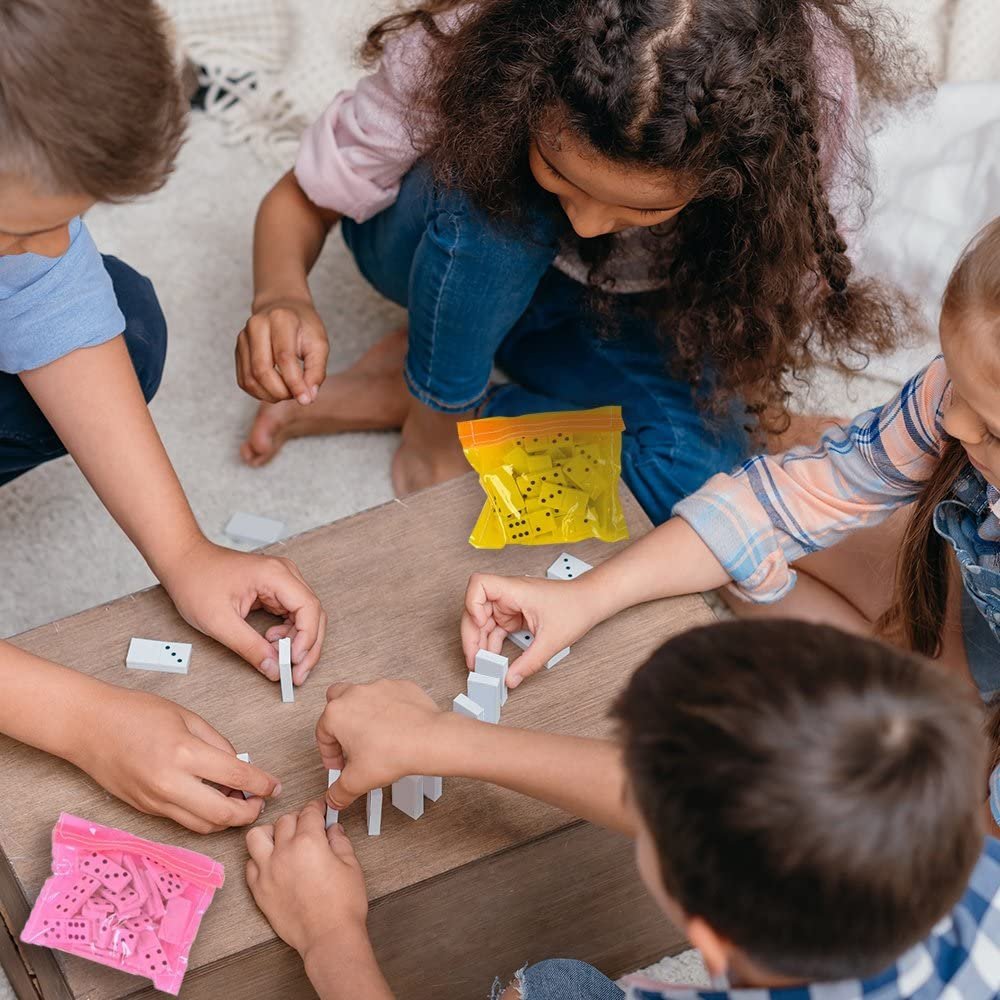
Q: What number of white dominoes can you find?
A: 13